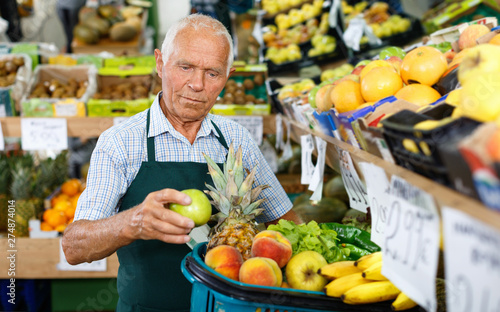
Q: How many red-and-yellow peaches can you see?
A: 3